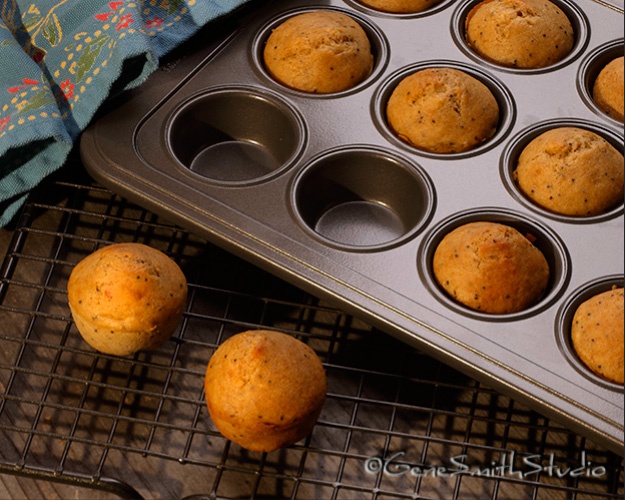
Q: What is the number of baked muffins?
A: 10